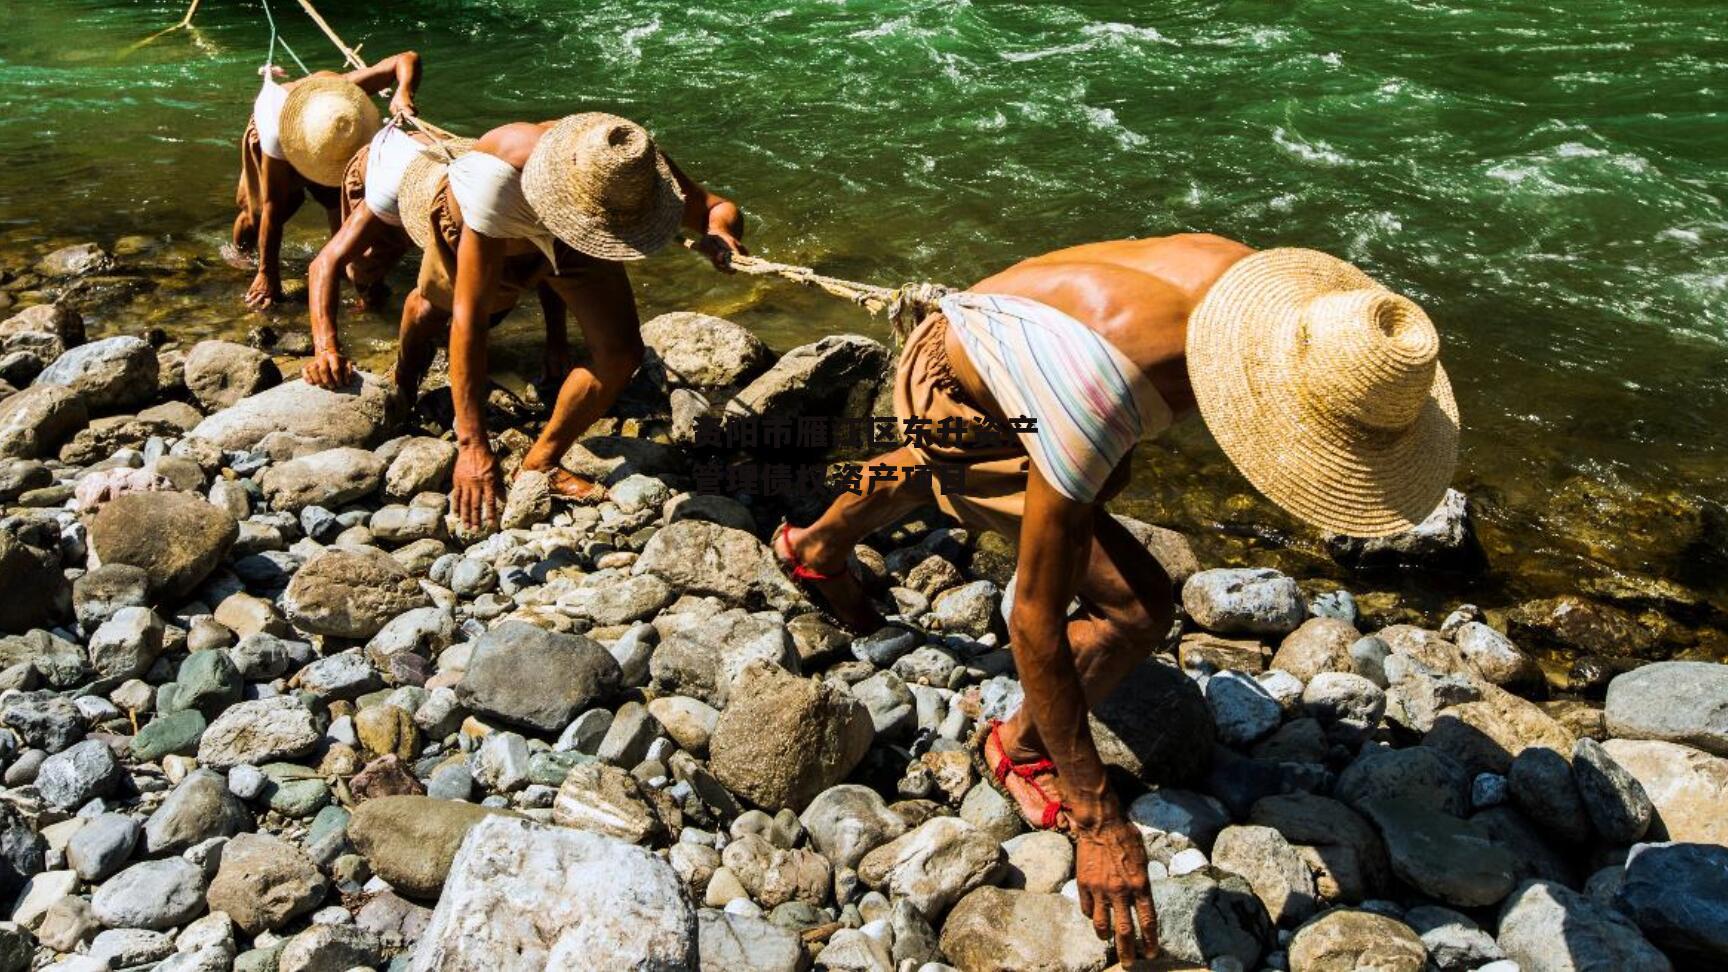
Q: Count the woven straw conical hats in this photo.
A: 4